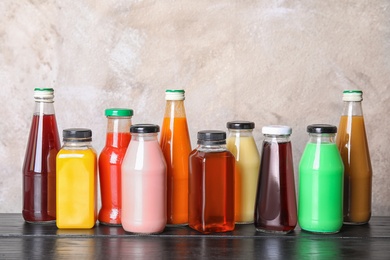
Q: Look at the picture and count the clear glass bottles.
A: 10